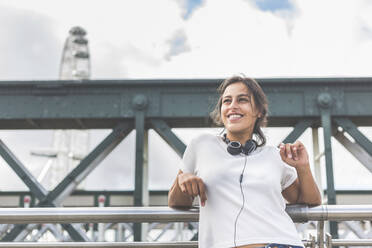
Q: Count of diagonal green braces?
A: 5